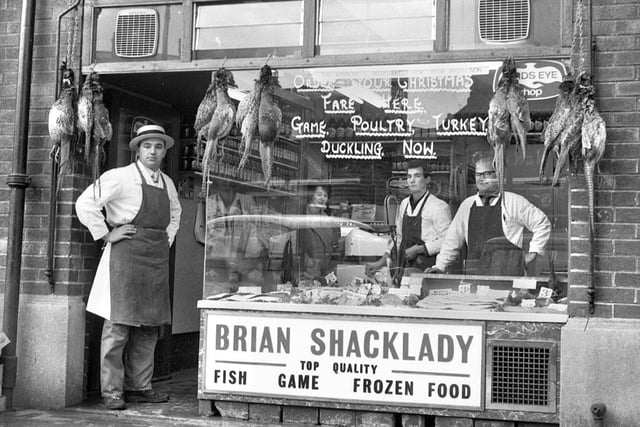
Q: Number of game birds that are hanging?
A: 12